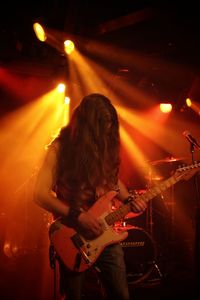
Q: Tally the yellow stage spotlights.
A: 6